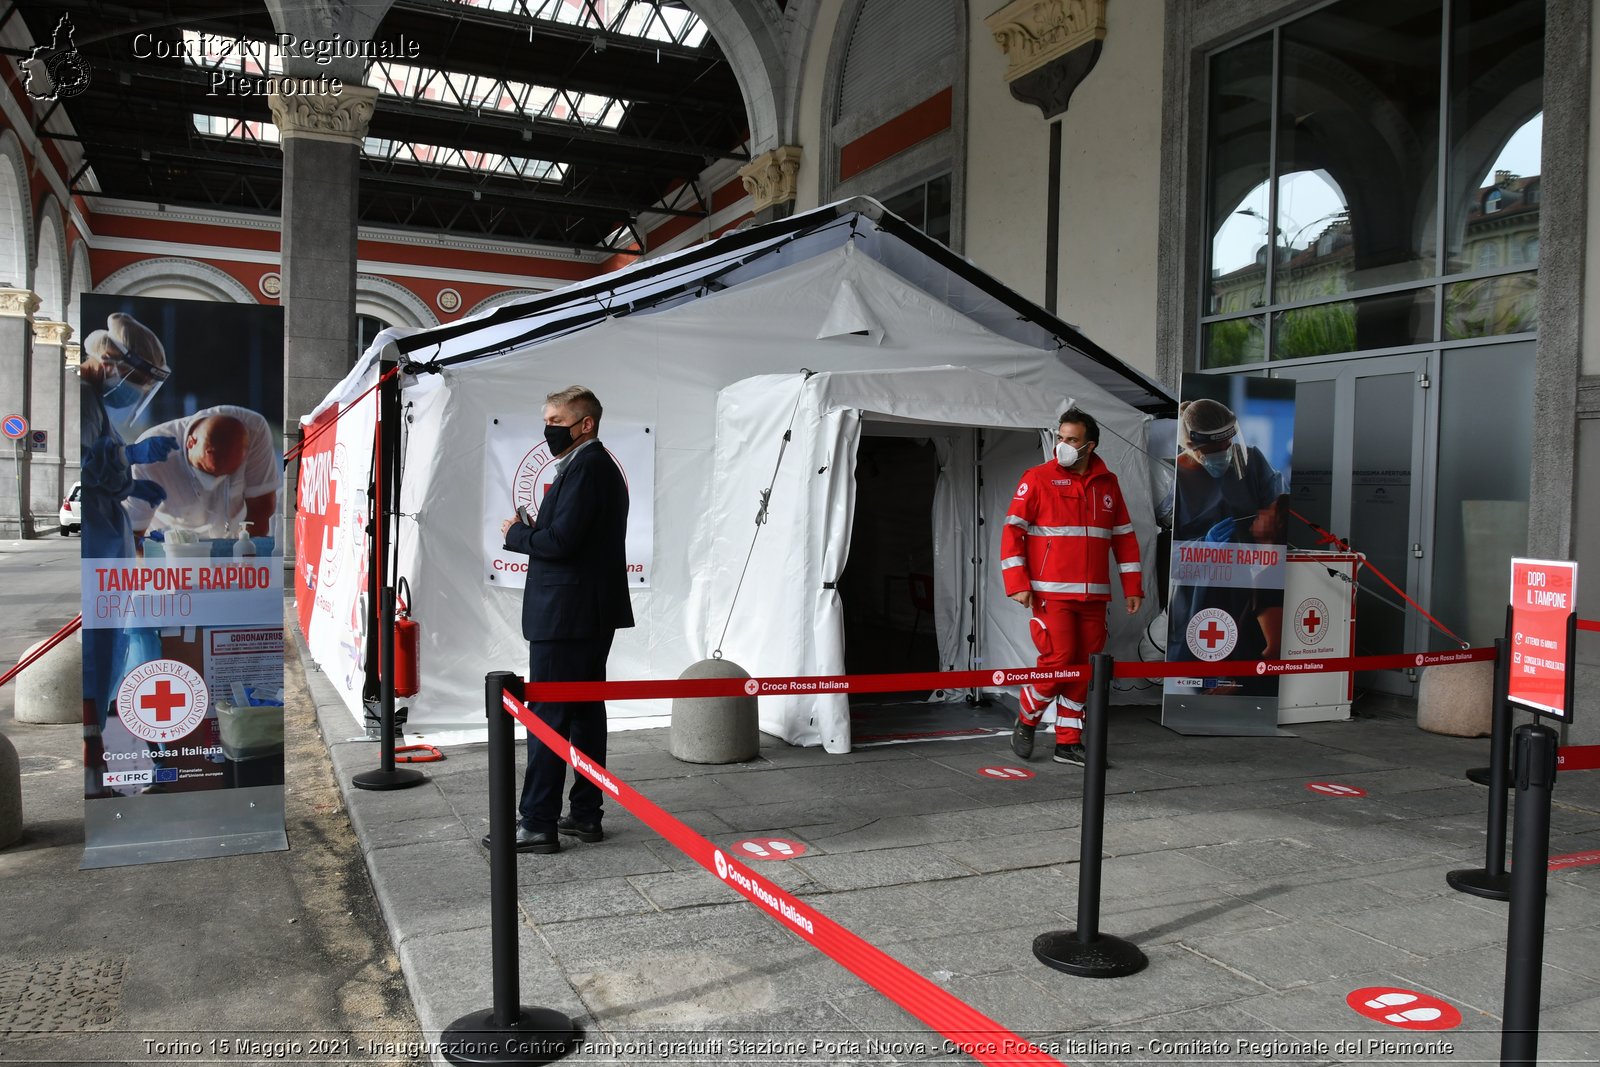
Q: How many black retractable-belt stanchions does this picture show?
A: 6